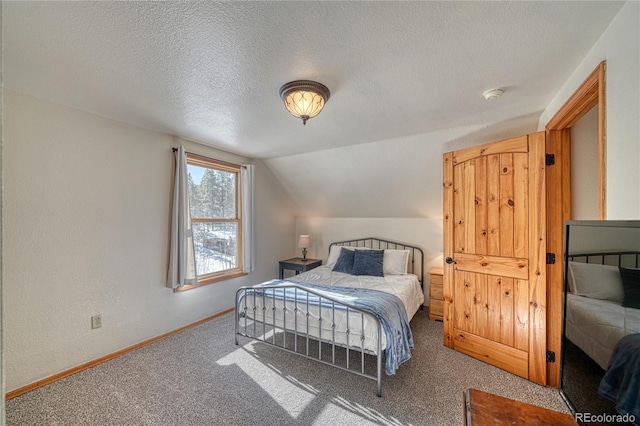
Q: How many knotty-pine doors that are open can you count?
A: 1